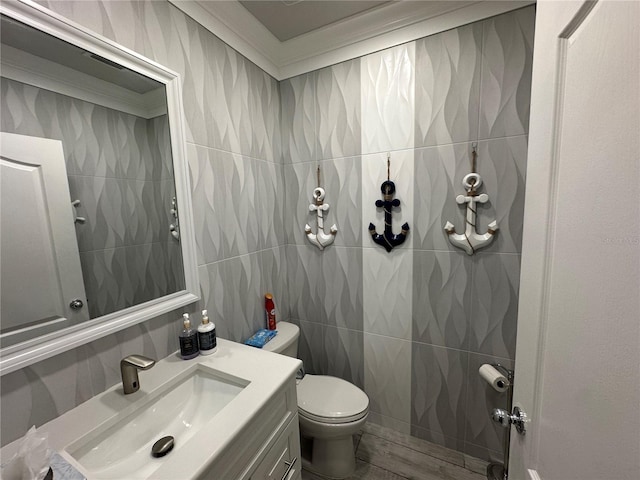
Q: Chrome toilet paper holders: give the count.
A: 1